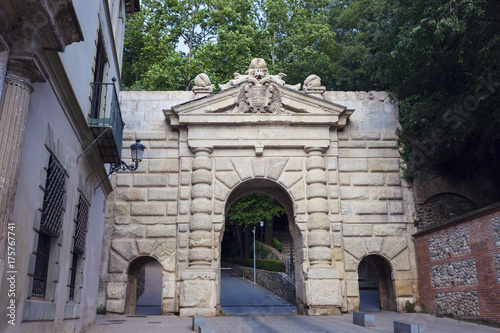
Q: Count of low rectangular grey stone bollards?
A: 4